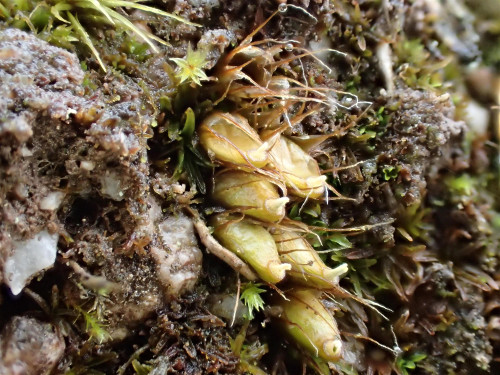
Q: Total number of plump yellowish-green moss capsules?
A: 6